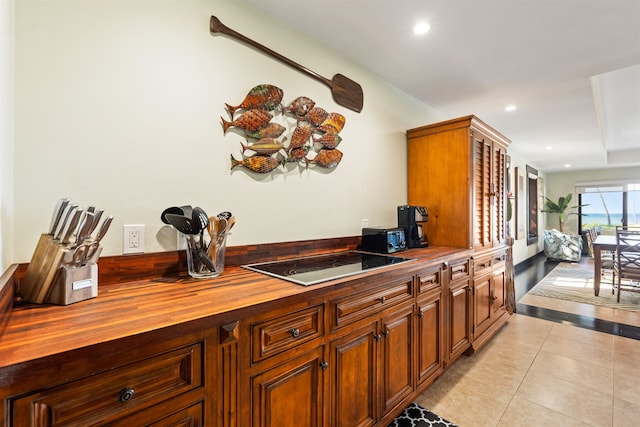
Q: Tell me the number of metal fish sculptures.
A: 12